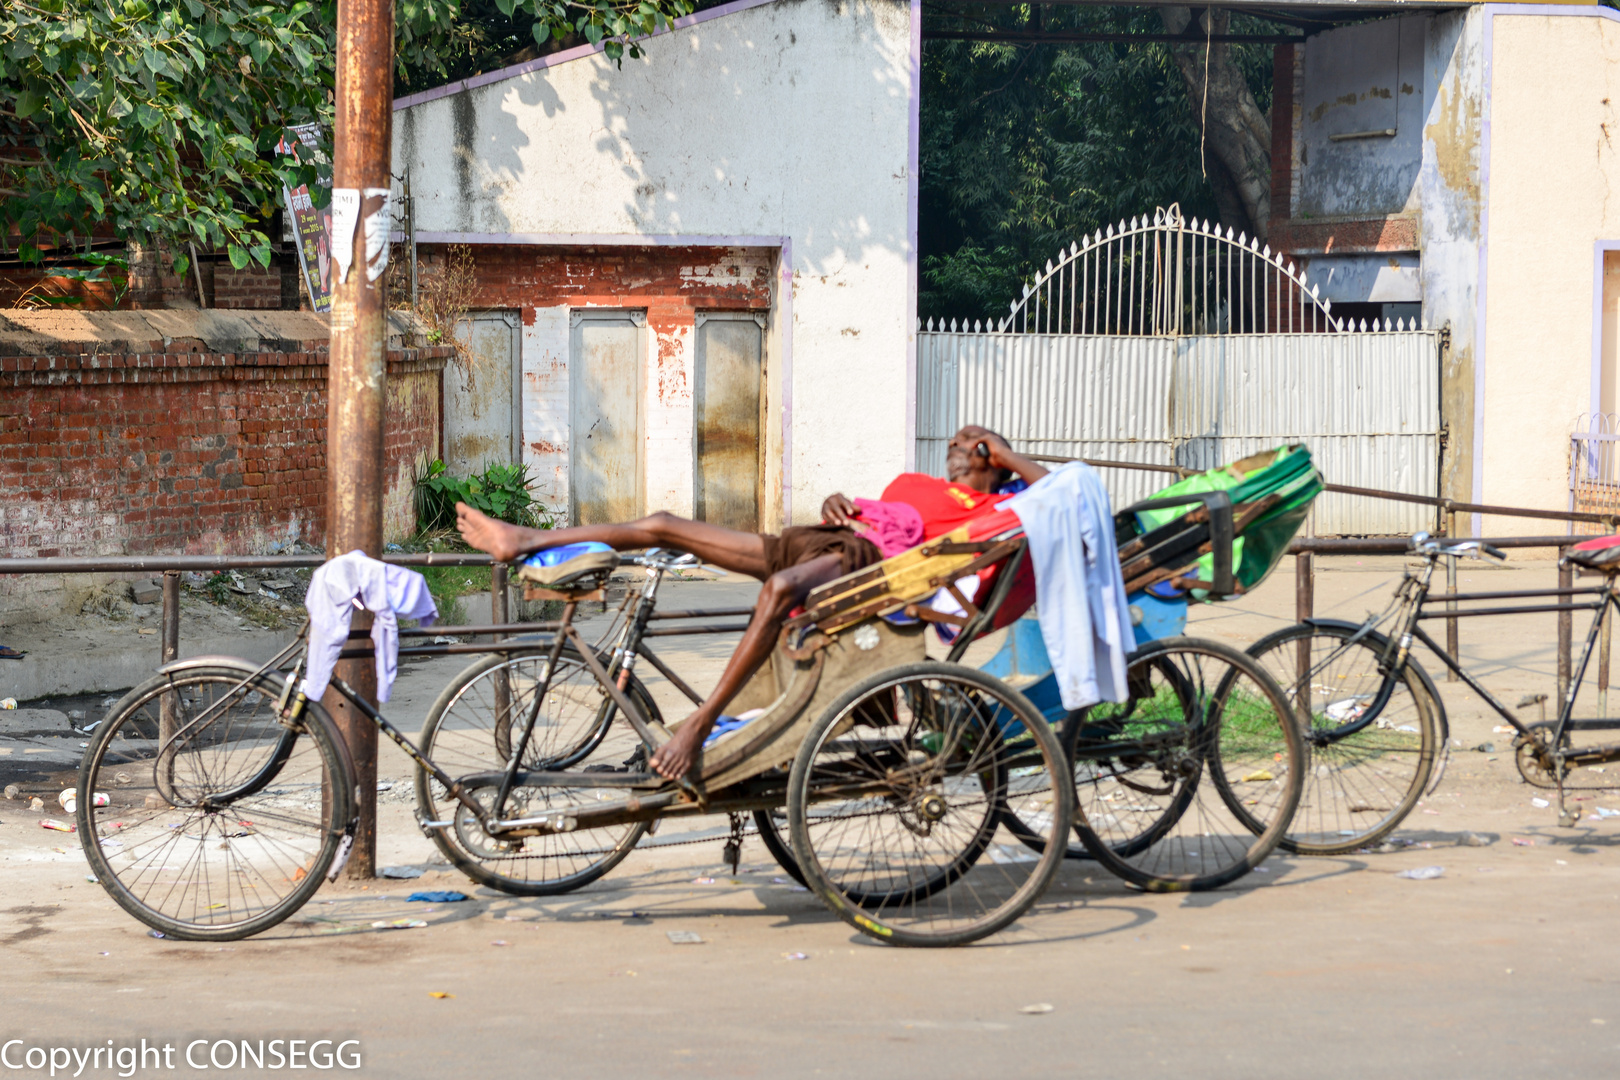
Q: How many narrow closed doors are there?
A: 3